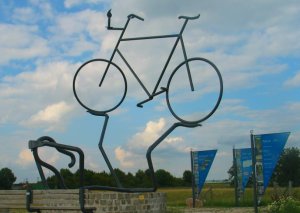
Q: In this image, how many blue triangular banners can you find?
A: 3